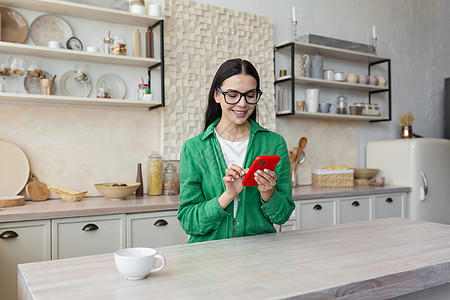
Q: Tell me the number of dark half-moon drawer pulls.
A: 6